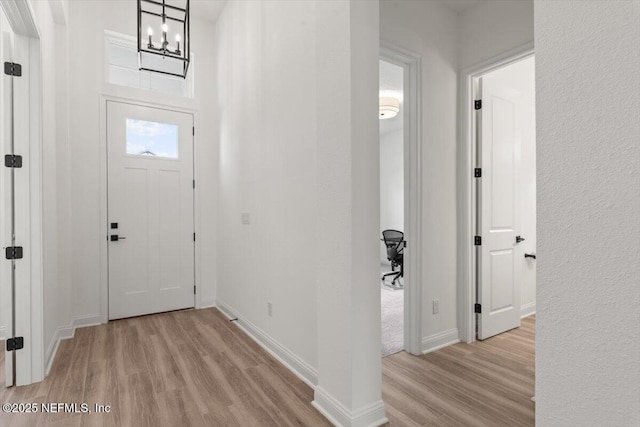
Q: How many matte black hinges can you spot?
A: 12